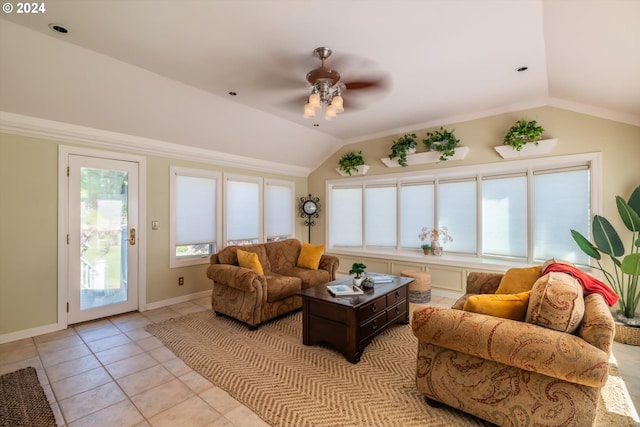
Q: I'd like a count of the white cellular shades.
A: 9